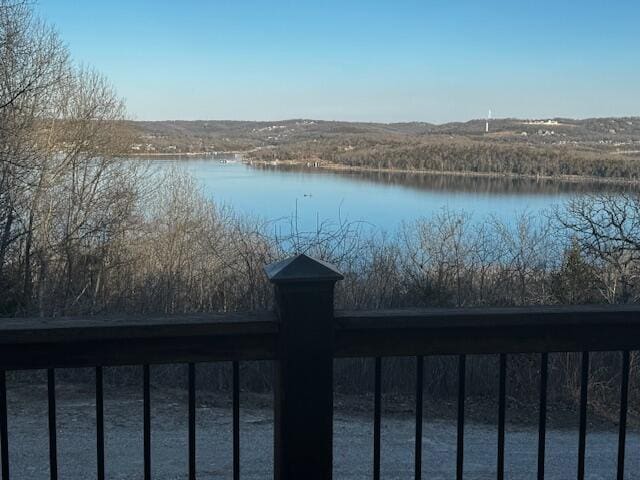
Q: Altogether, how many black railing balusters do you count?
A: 13